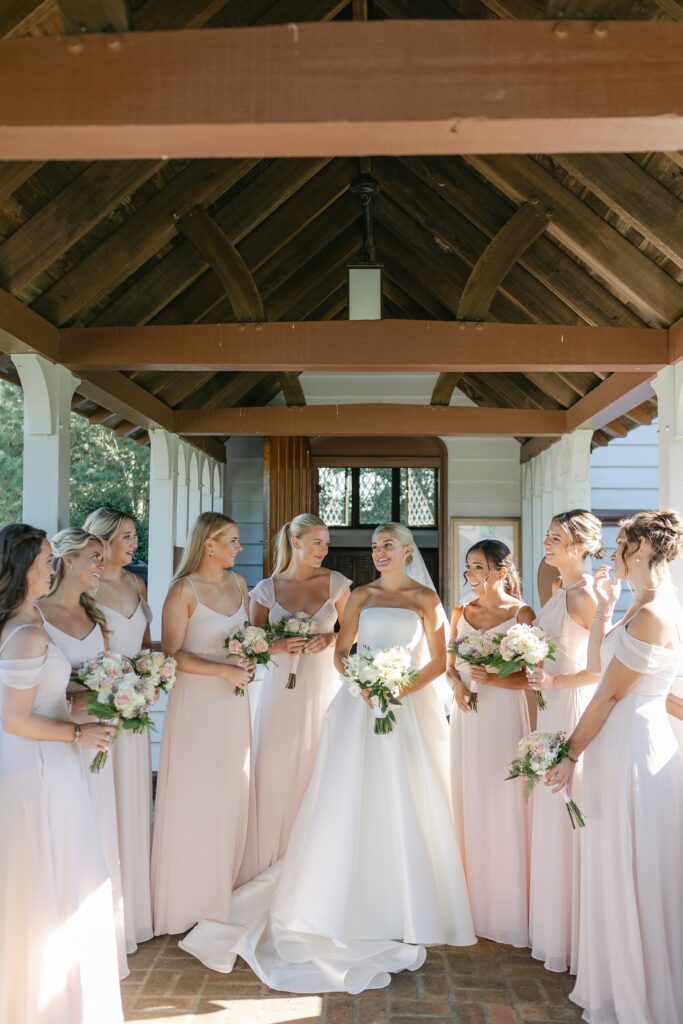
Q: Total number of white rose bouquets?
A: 1